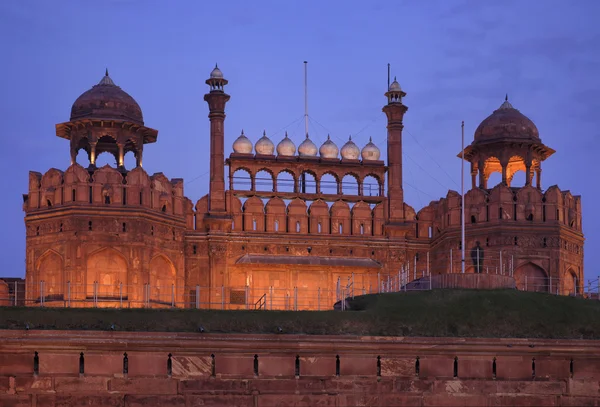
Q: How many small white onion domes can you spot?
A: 7